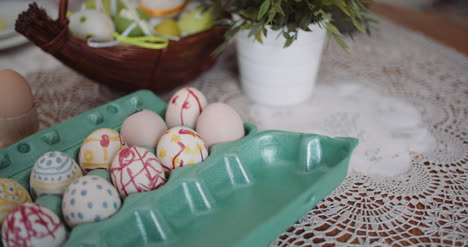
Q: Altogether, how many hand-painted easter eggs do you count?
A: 8